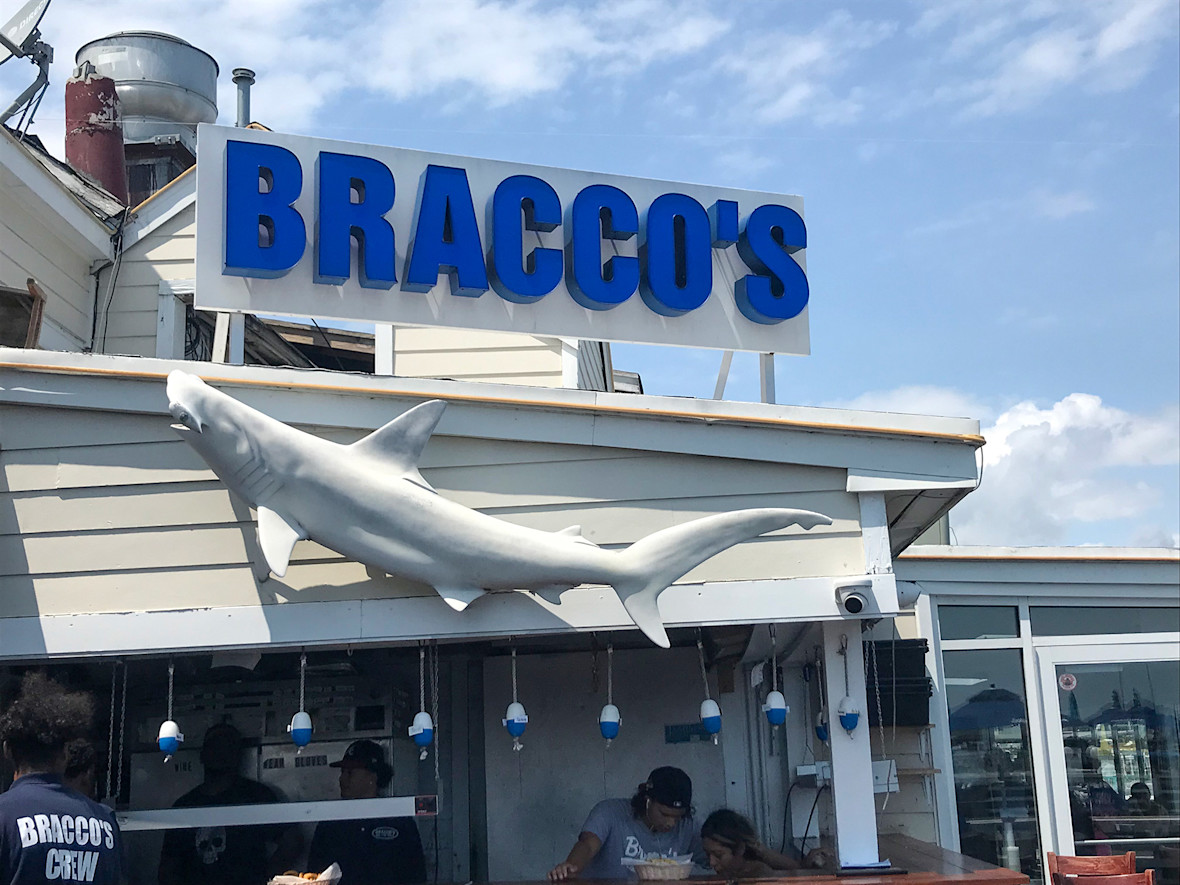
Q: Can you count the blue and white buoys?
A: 9